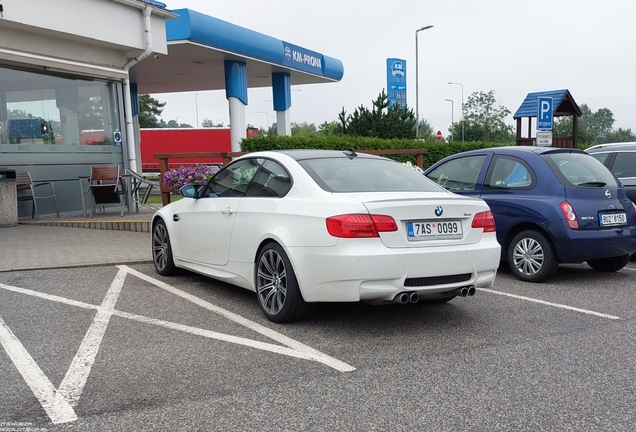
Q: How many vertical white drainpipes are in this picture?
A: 1